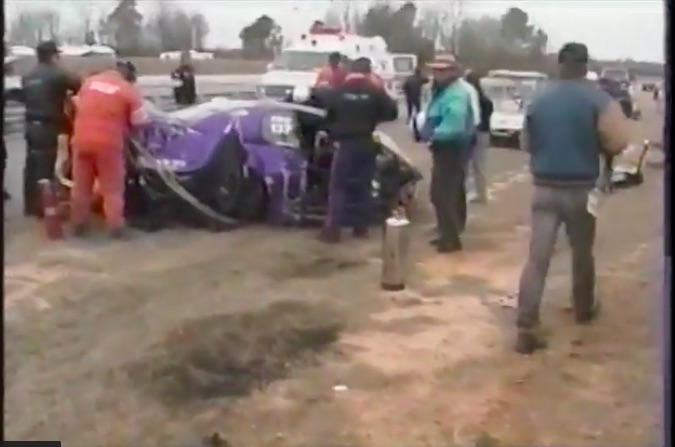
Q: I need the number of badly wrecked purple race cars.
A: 1